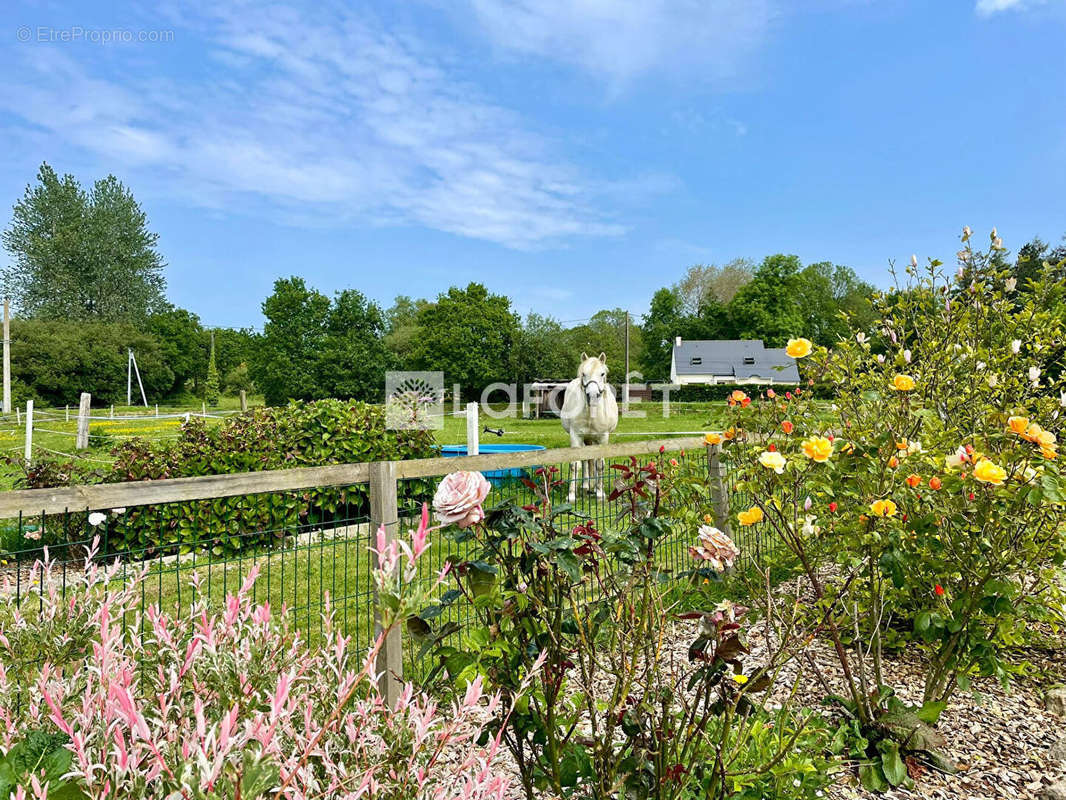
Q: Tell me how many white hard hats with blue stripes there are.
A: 0